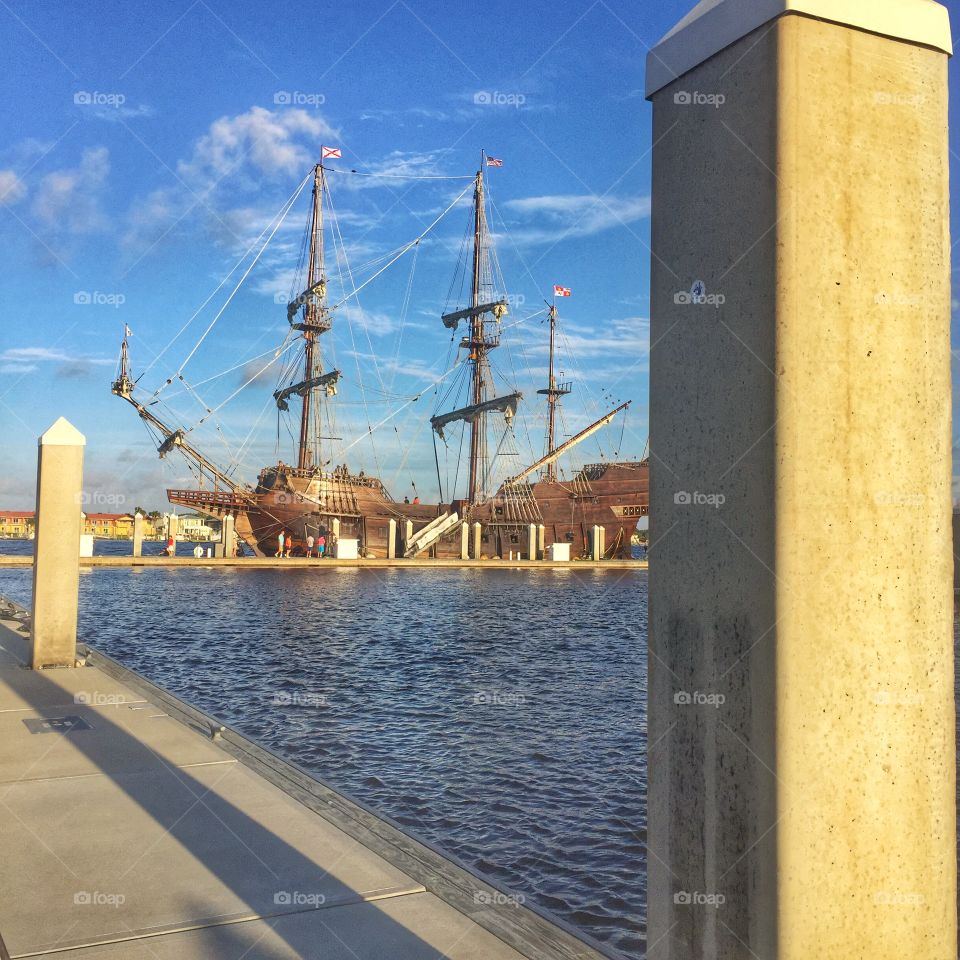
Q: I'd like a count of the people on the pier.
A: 5